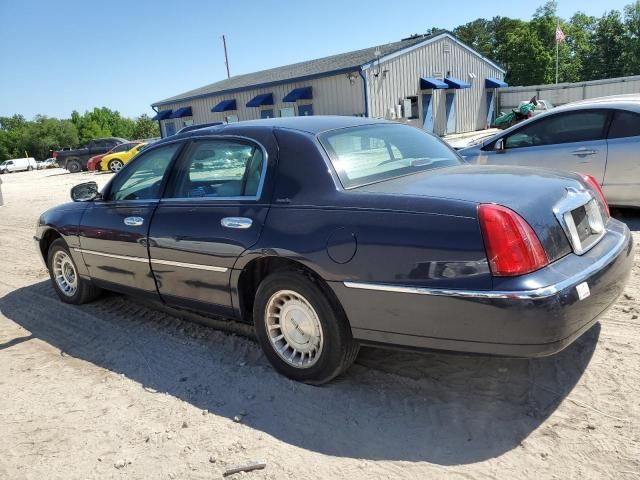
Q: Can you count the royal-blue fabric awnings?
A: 8